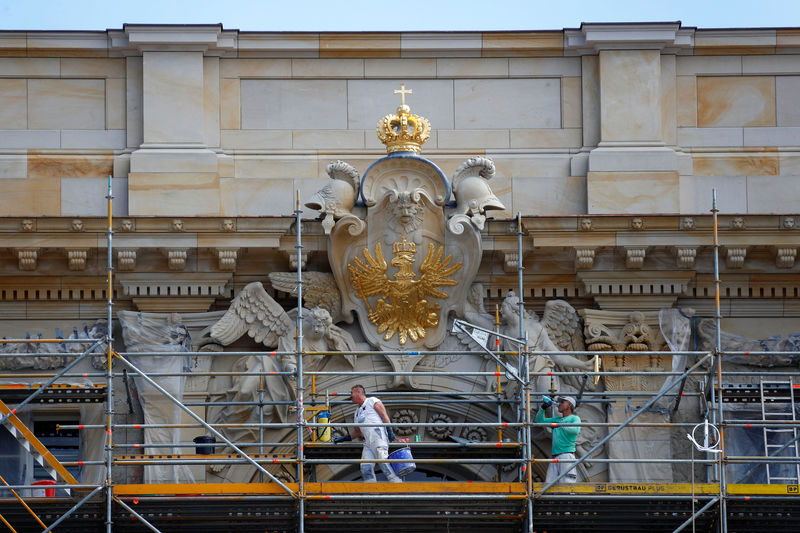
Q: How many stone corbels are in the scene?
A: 12